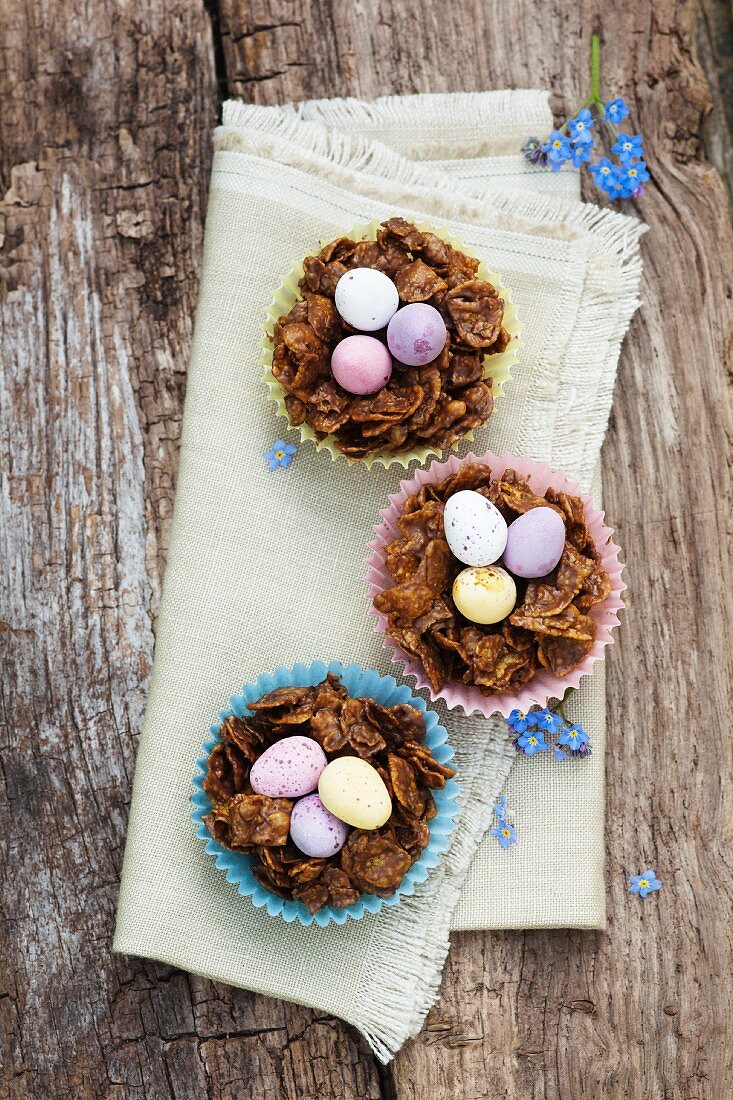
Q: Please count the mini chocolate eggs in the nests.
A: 9